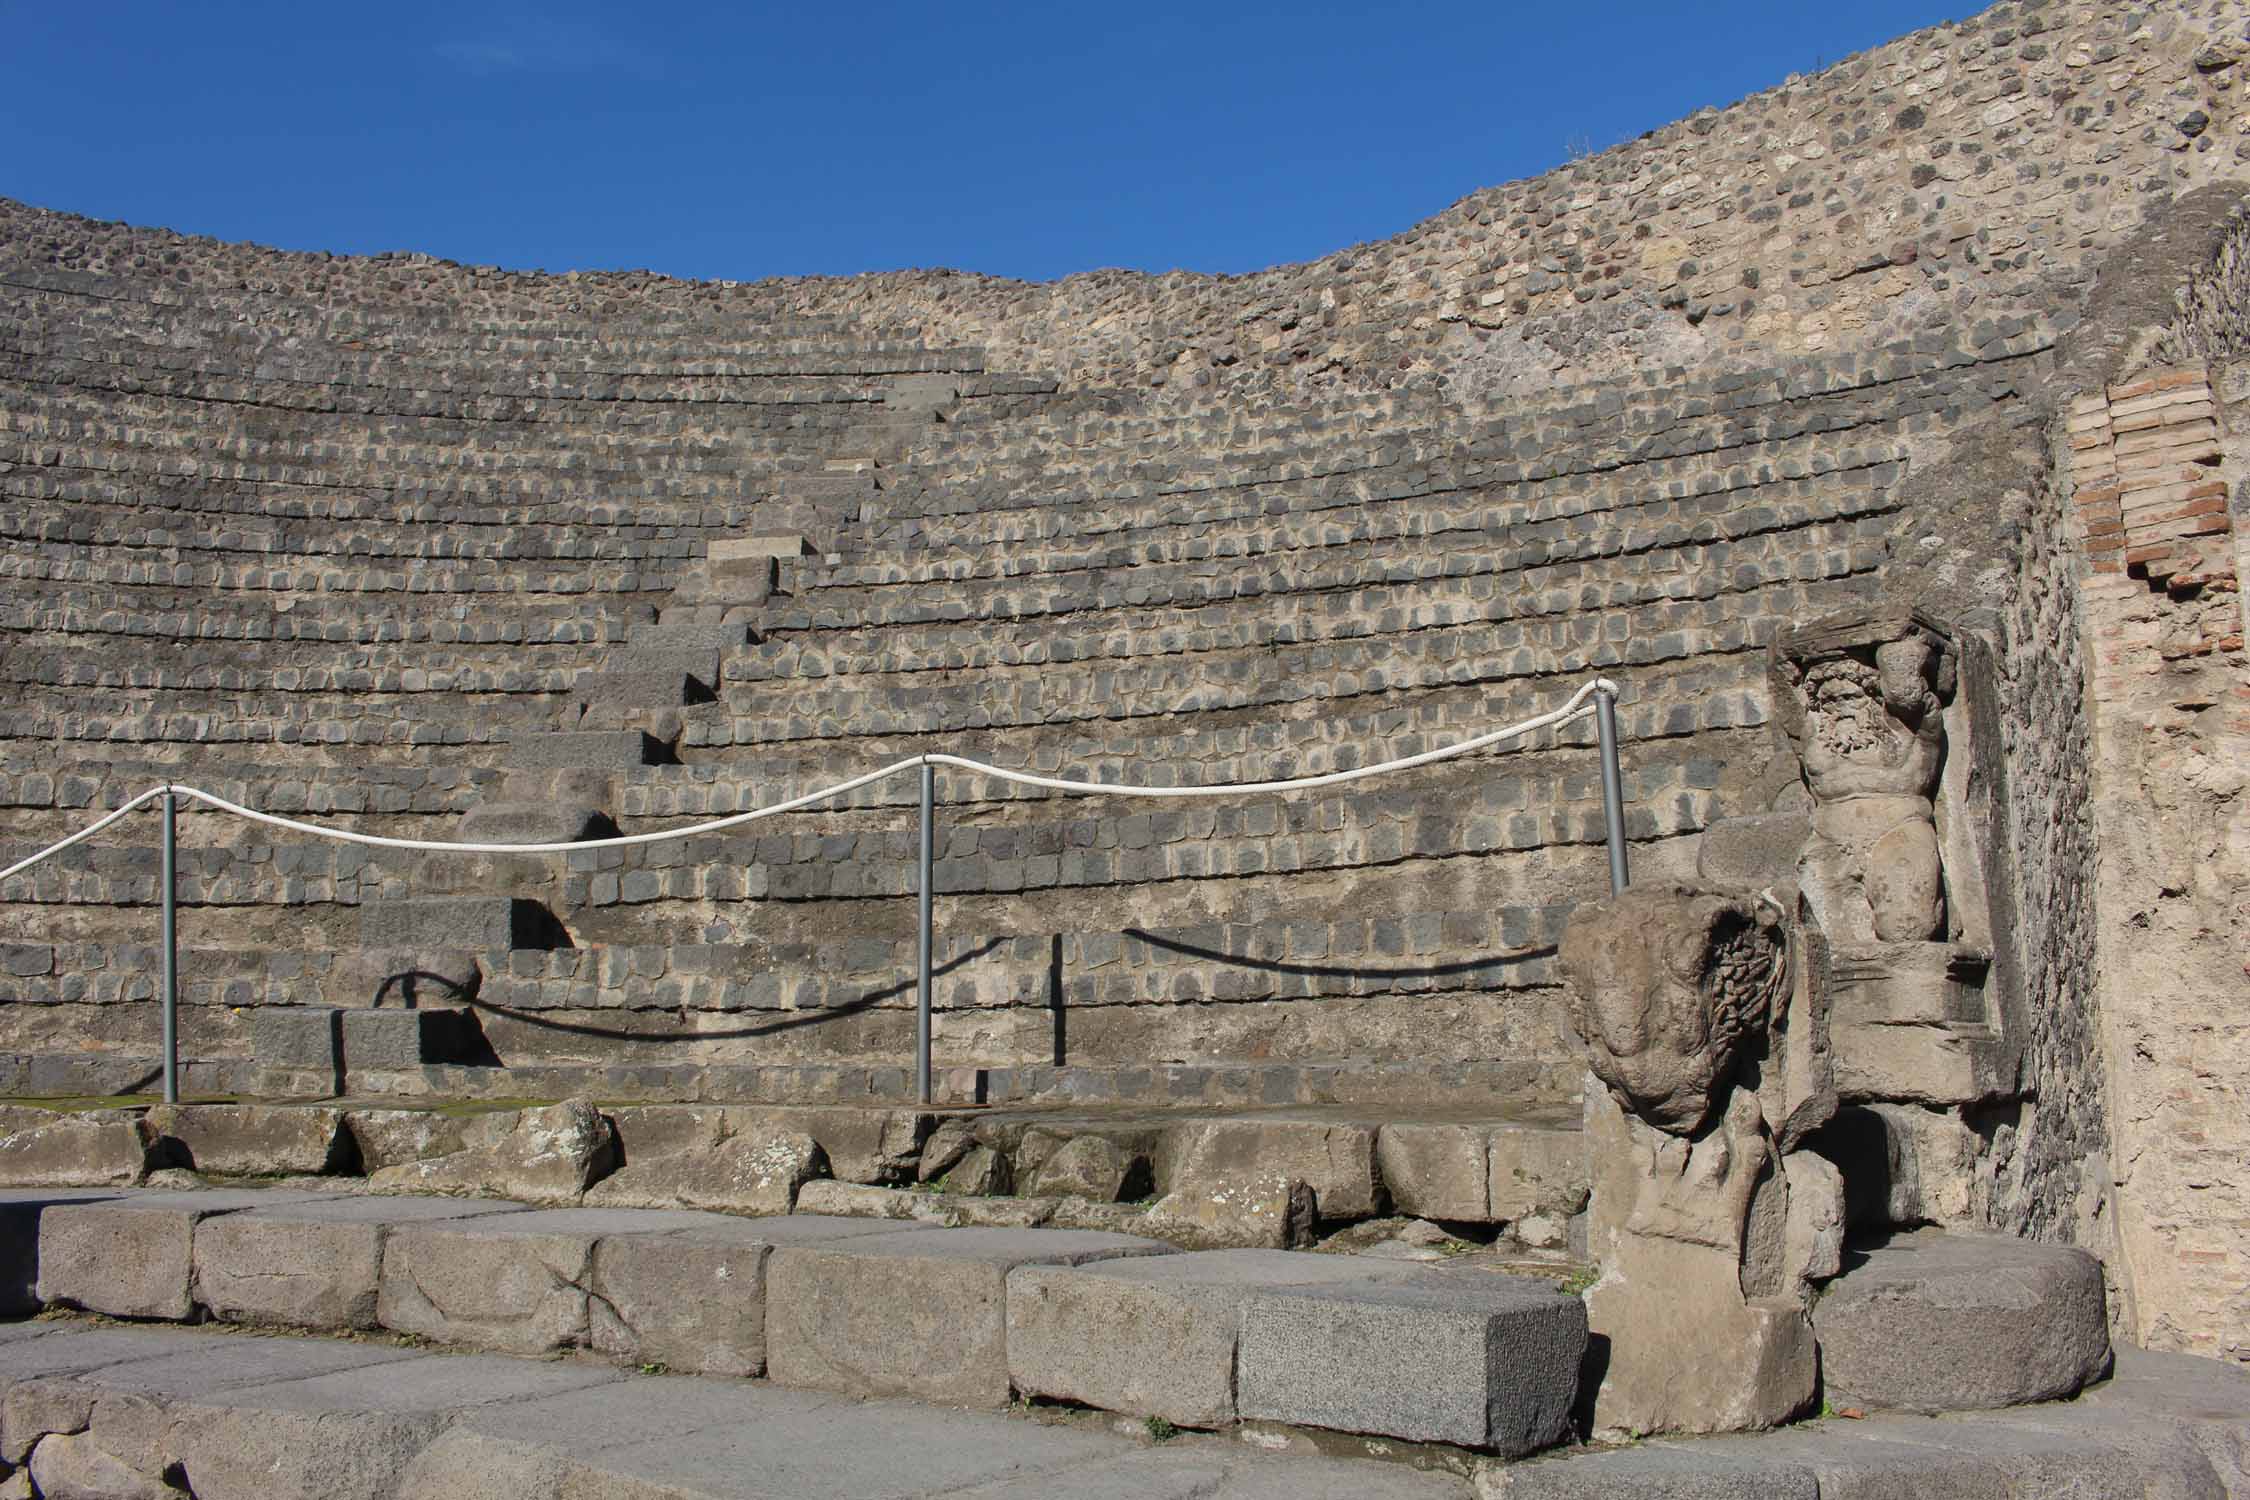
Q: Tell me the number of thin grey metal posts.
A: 3